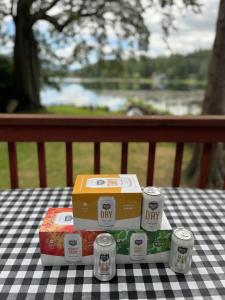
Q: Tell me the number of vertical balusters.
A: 8